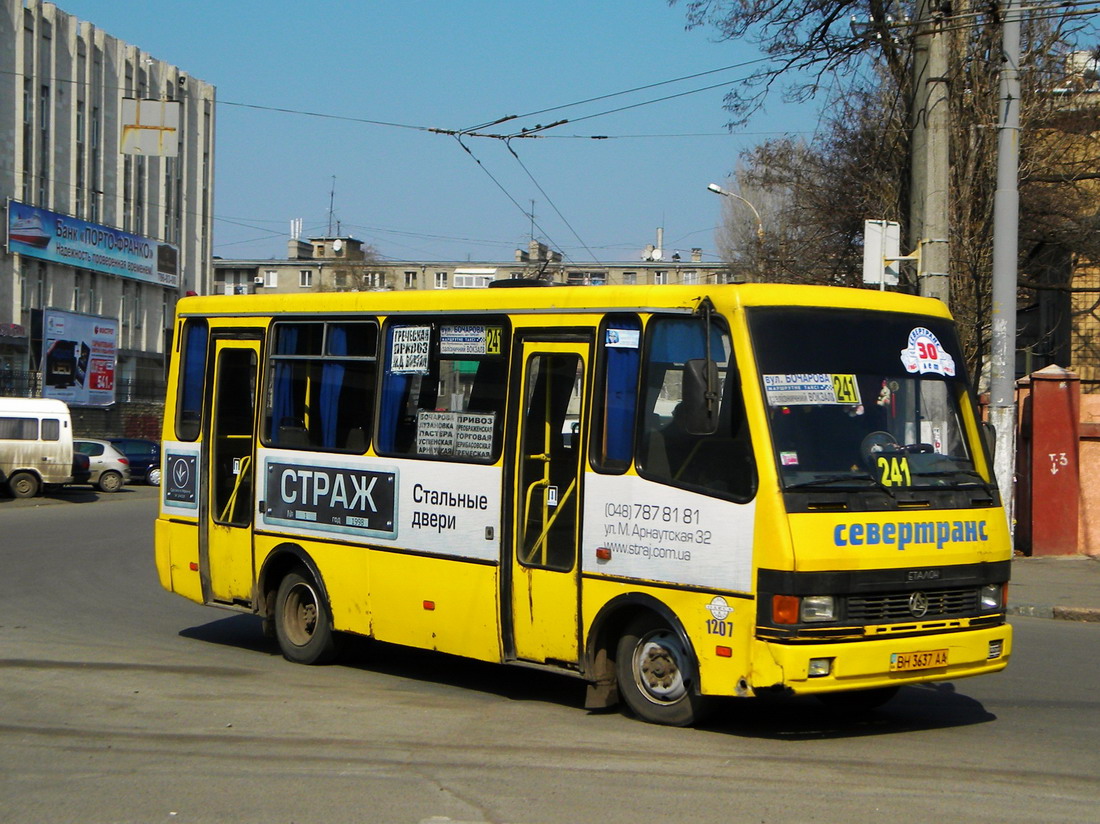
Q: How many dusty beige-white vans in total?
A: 1